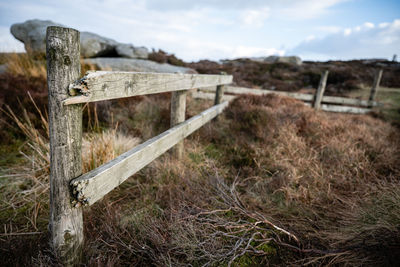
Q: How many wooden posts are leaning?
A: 2